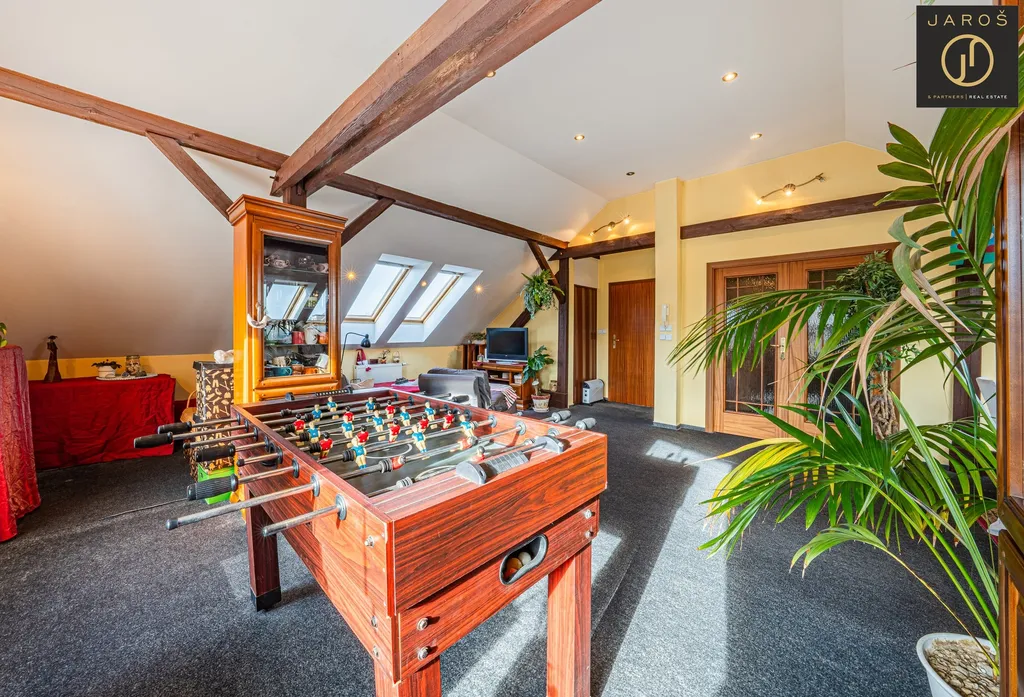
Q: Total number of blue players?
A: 11